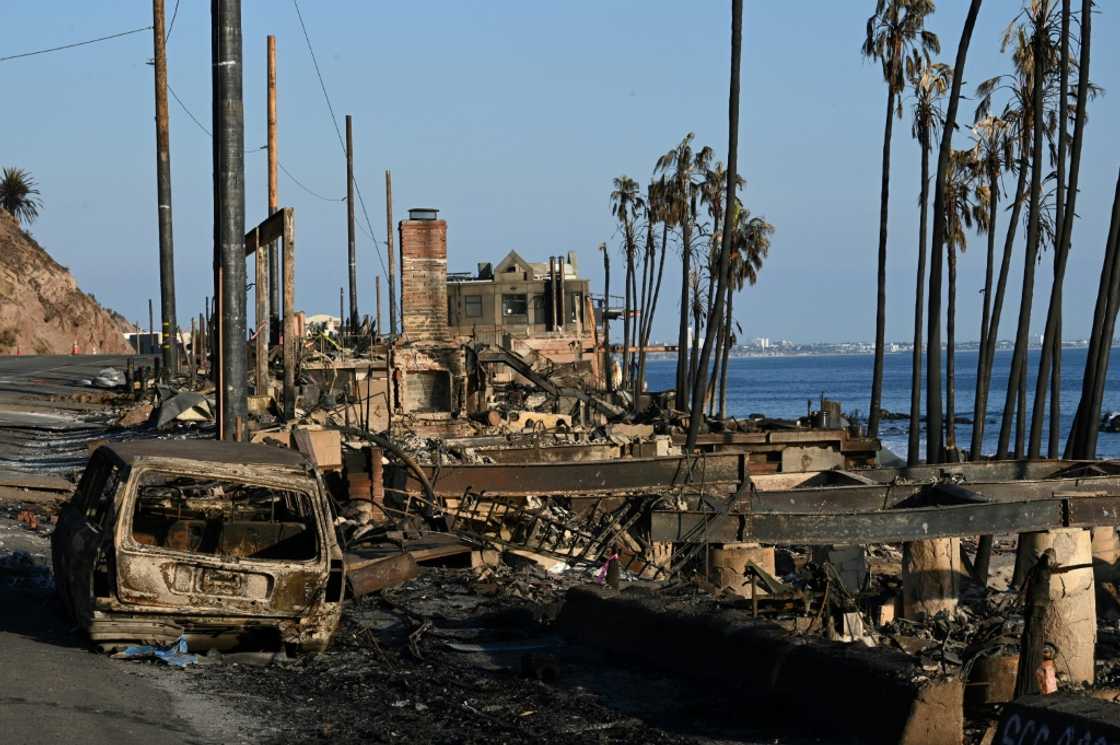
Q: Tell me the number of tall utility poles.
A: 5